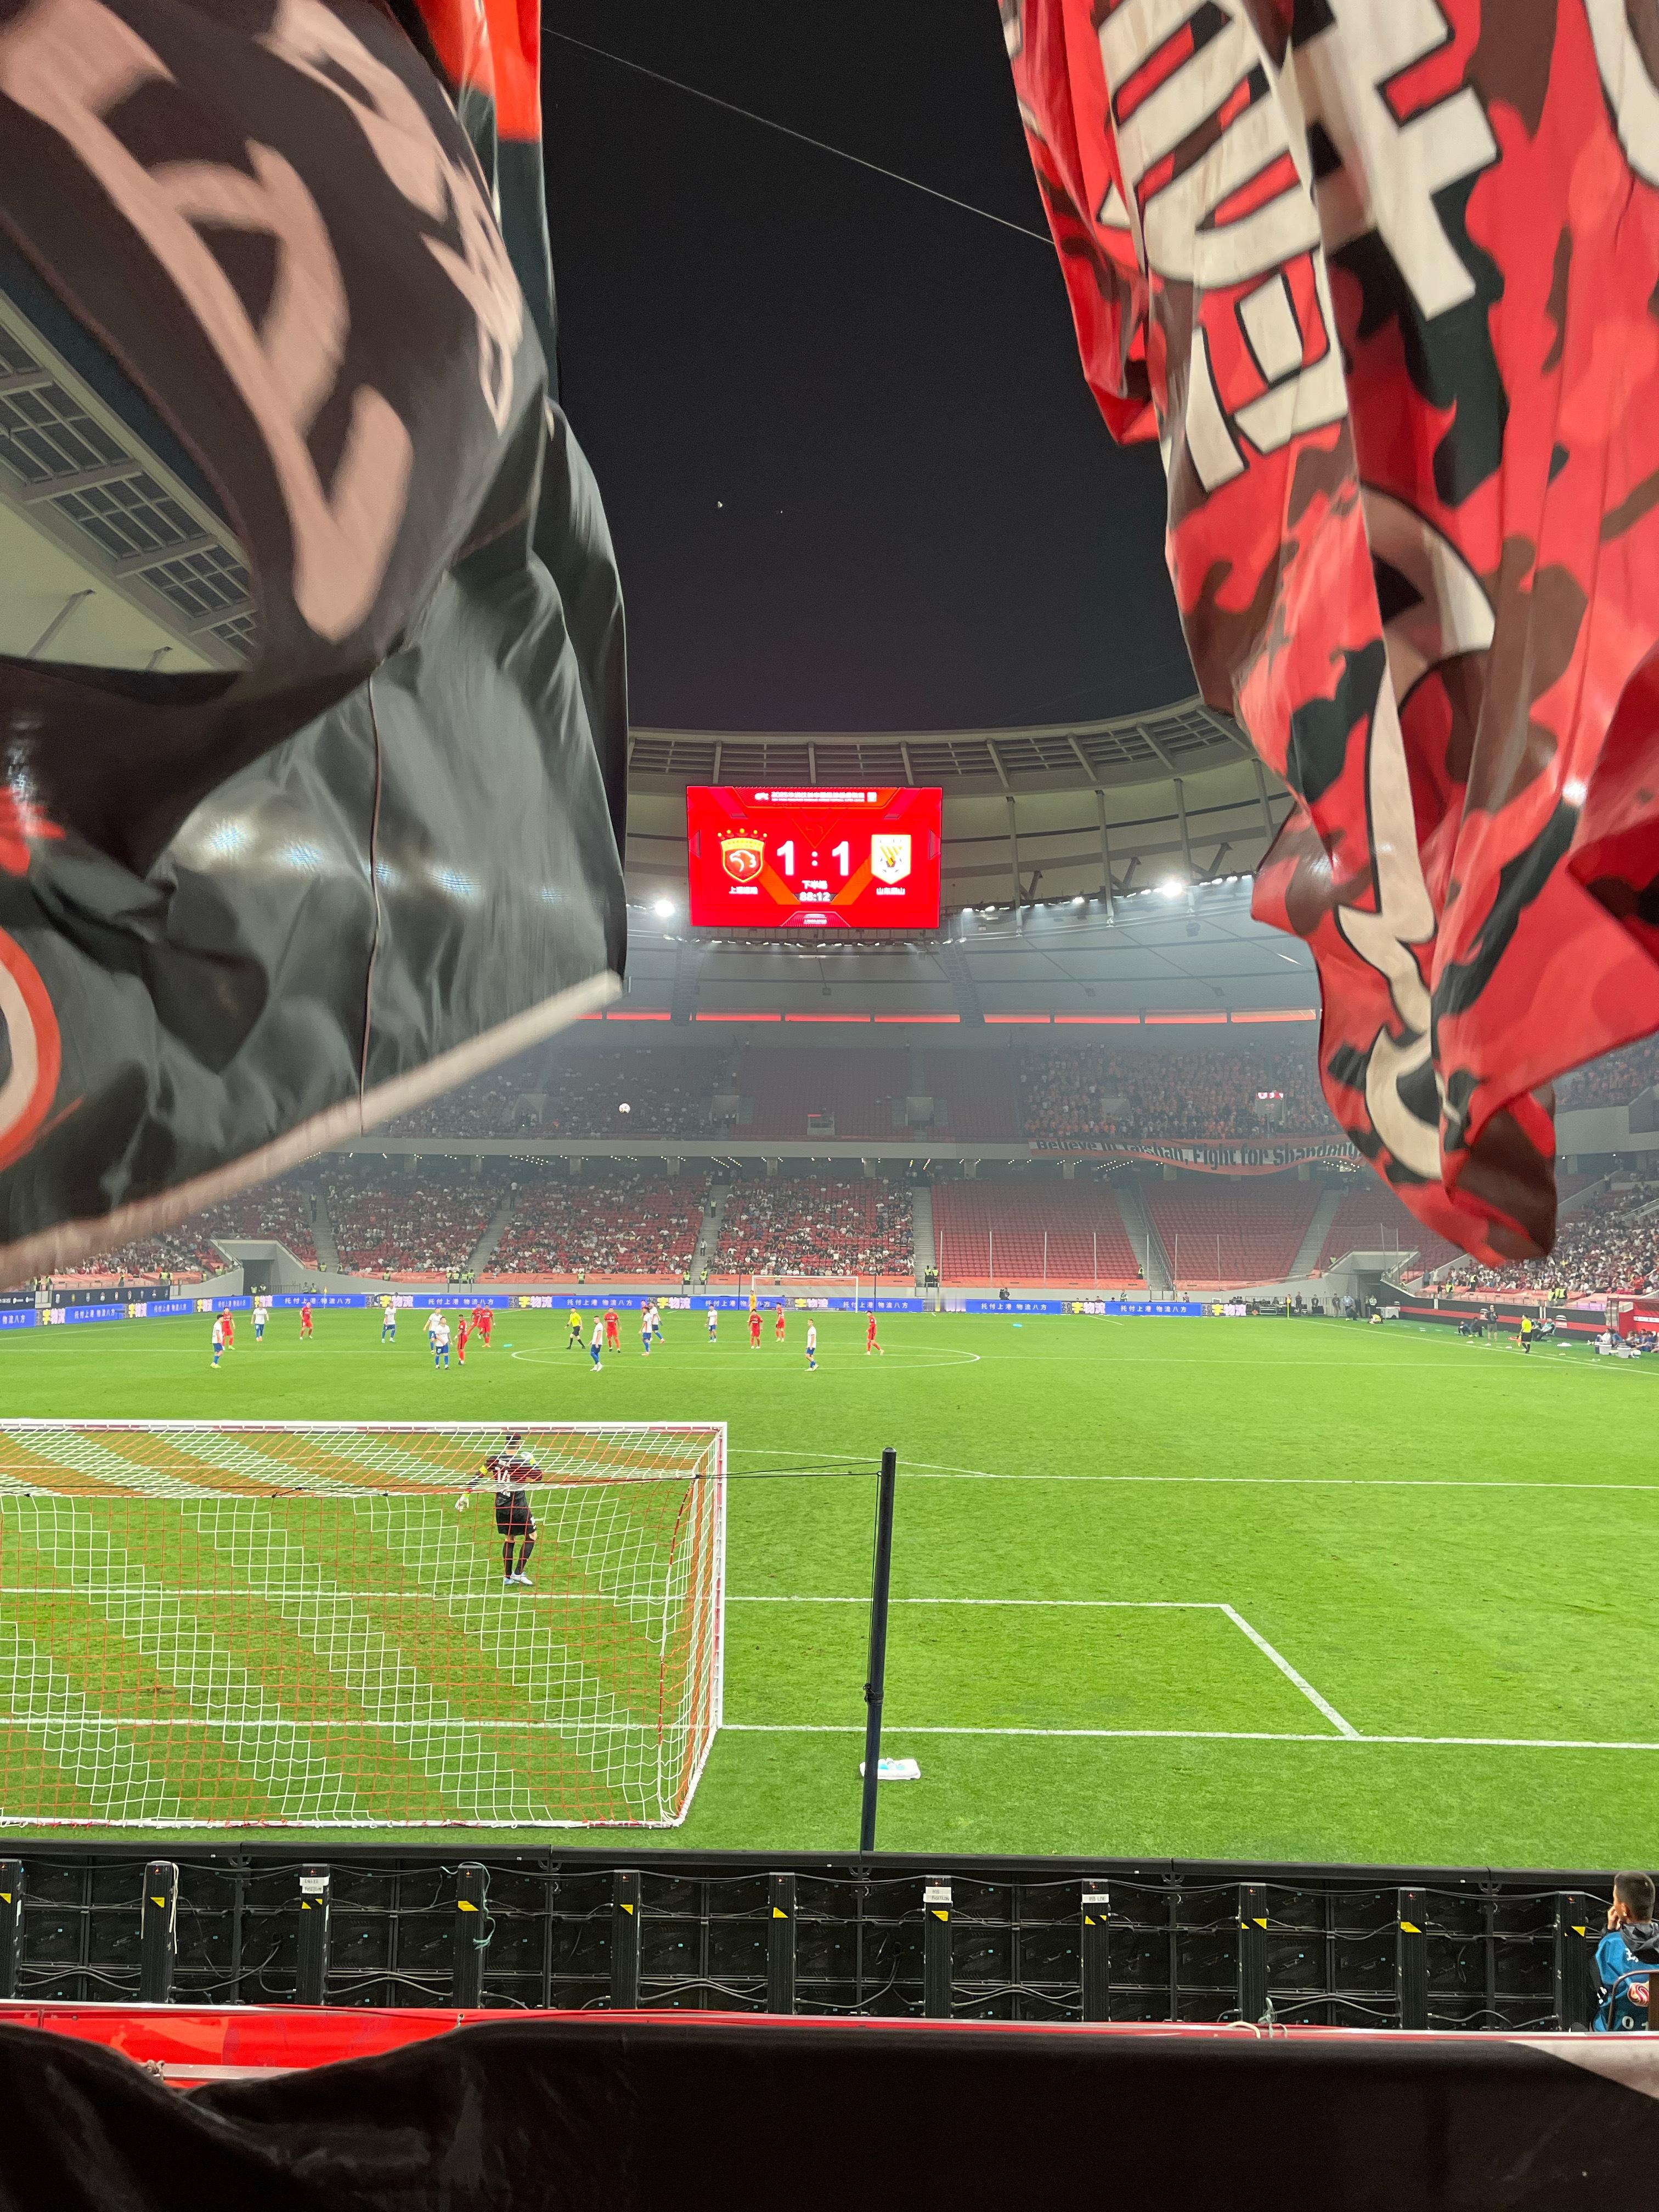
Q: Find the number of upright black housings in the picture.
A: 11